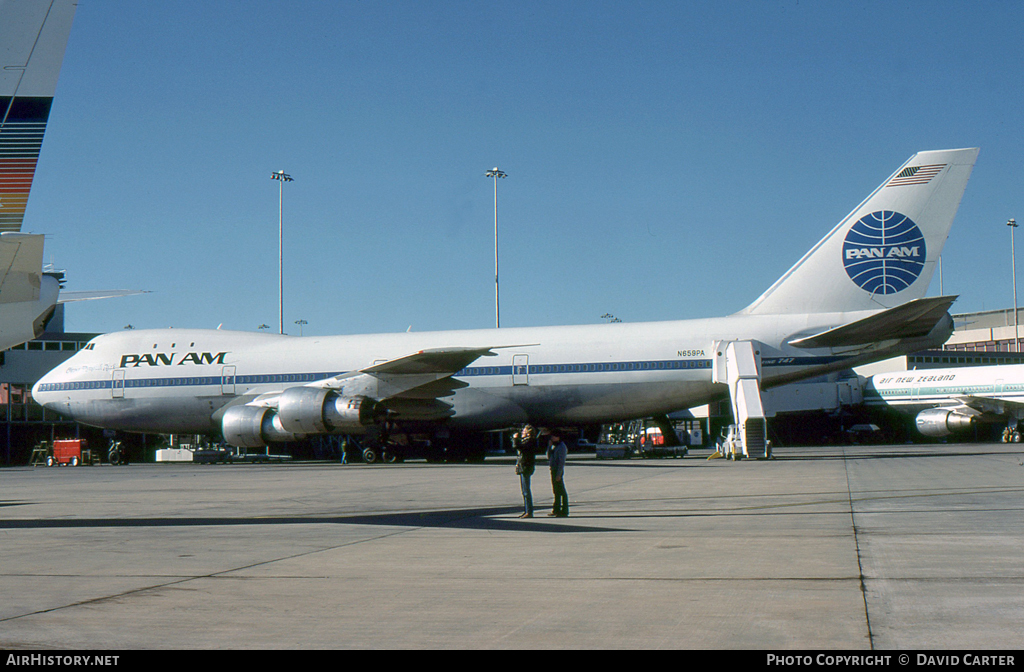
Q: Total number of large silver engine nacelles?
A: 3